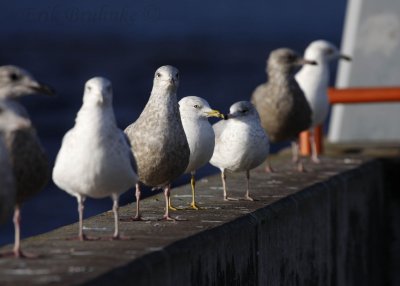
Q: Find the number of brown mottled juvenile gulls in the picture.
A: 3